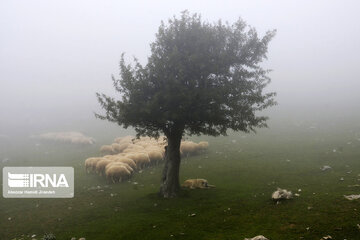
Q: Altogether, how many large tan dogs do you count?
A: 1